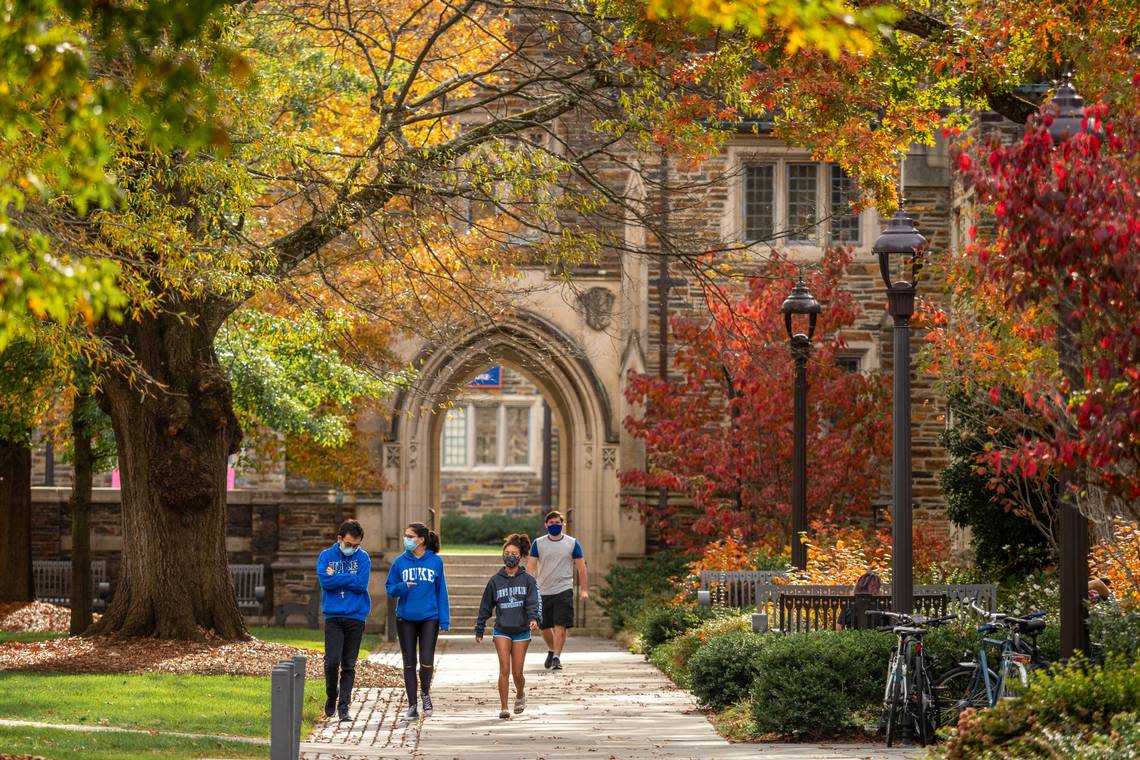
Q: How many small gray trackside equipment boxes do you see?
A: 0